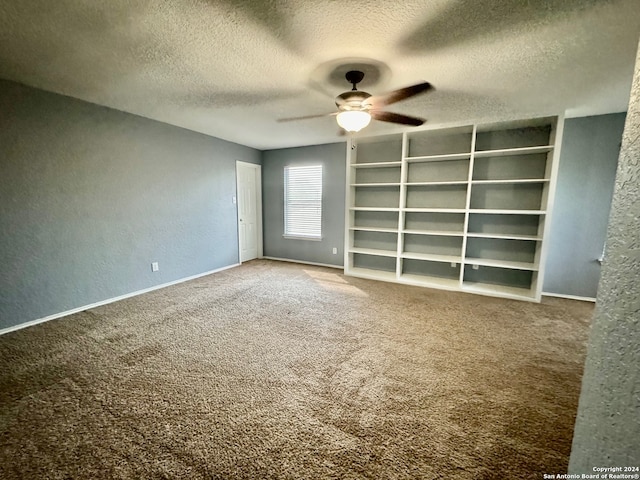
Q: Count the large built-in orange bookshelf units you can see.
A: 0